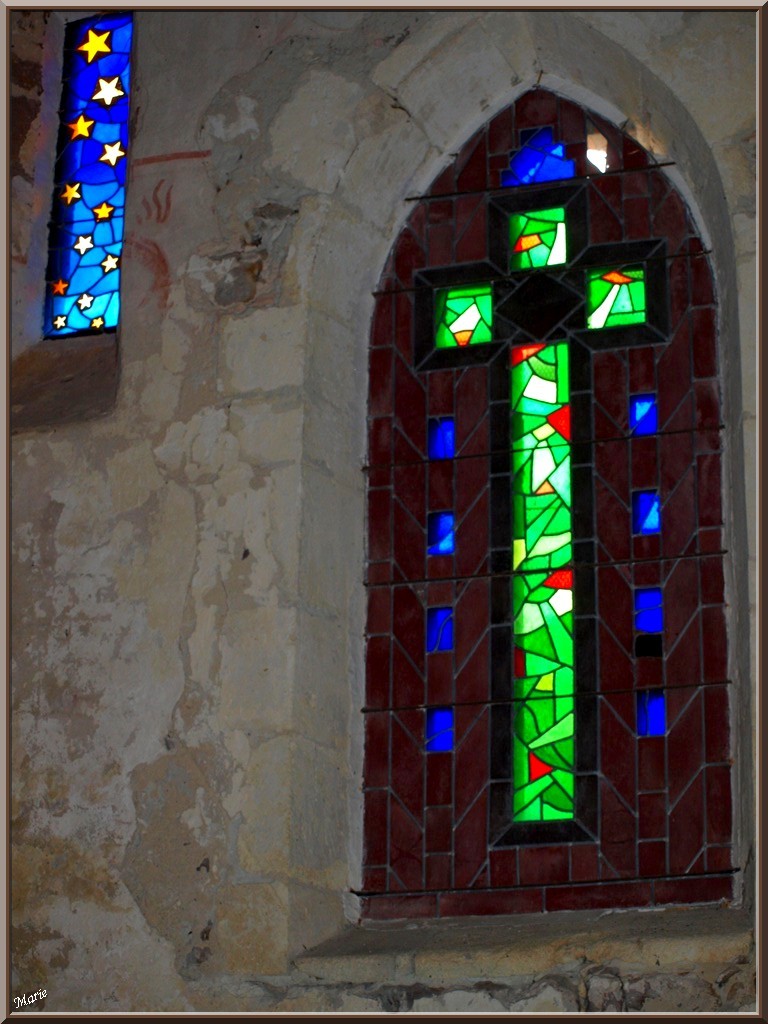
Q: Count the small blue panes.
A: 8